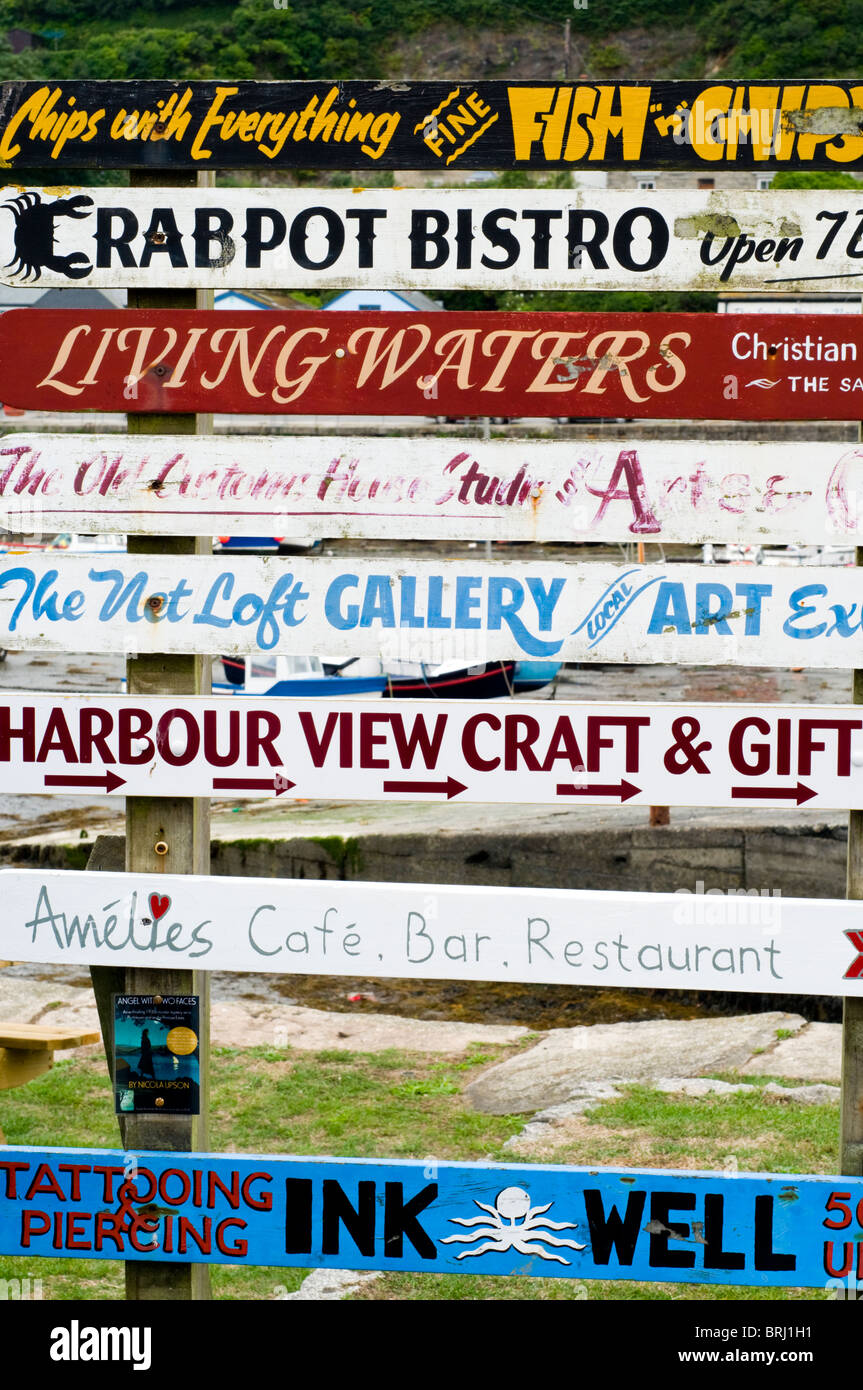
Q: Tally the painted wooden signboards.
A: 8